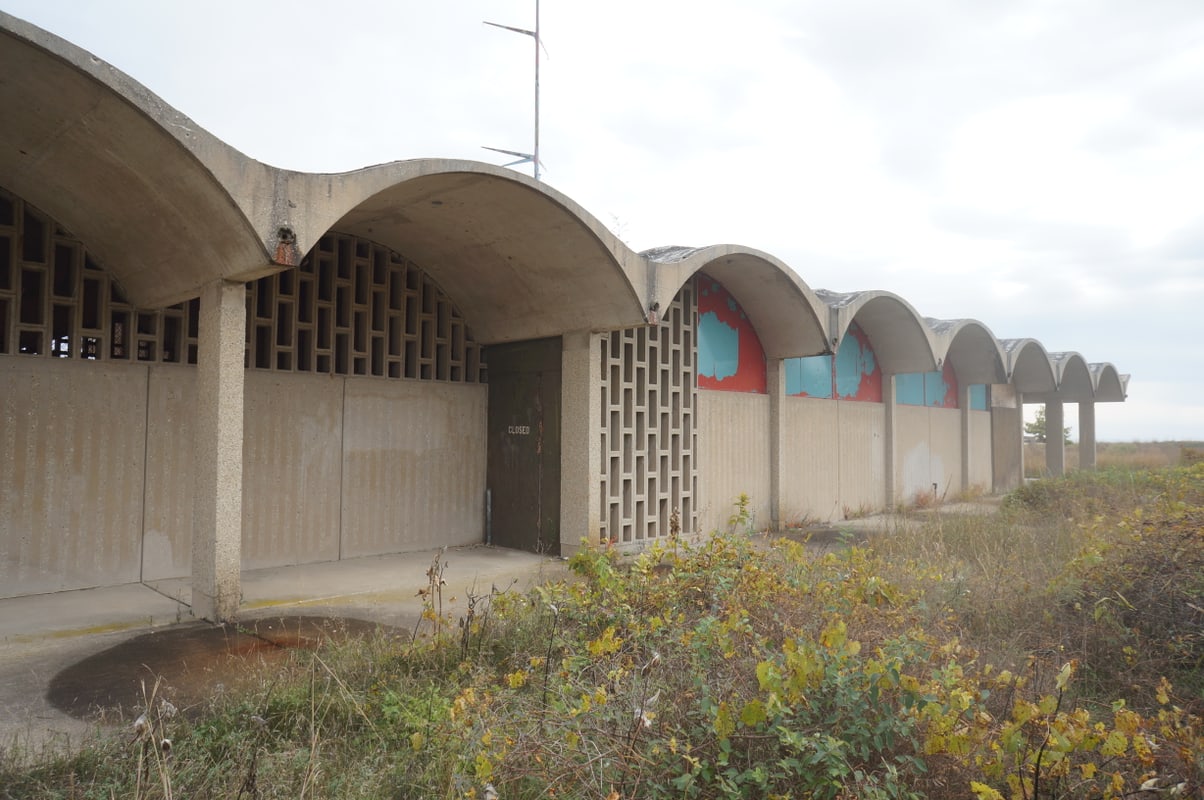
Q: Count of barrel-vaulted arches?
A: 8